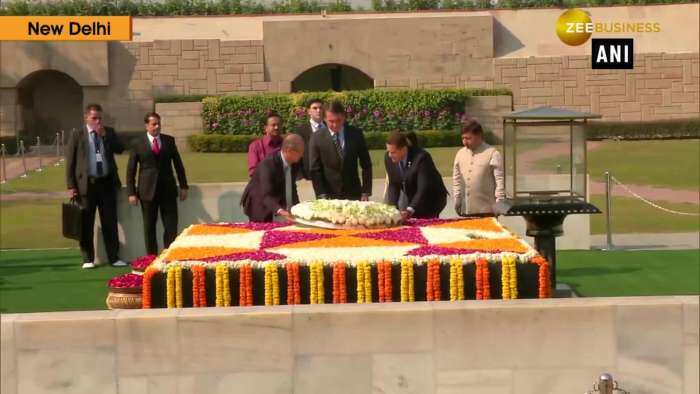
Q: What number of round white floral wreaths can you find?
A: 1